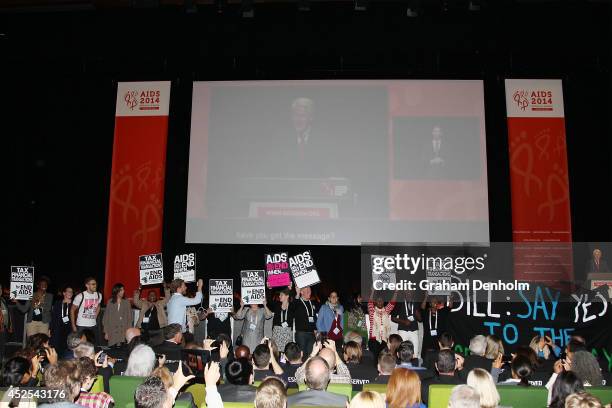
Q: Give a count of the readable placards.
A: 7